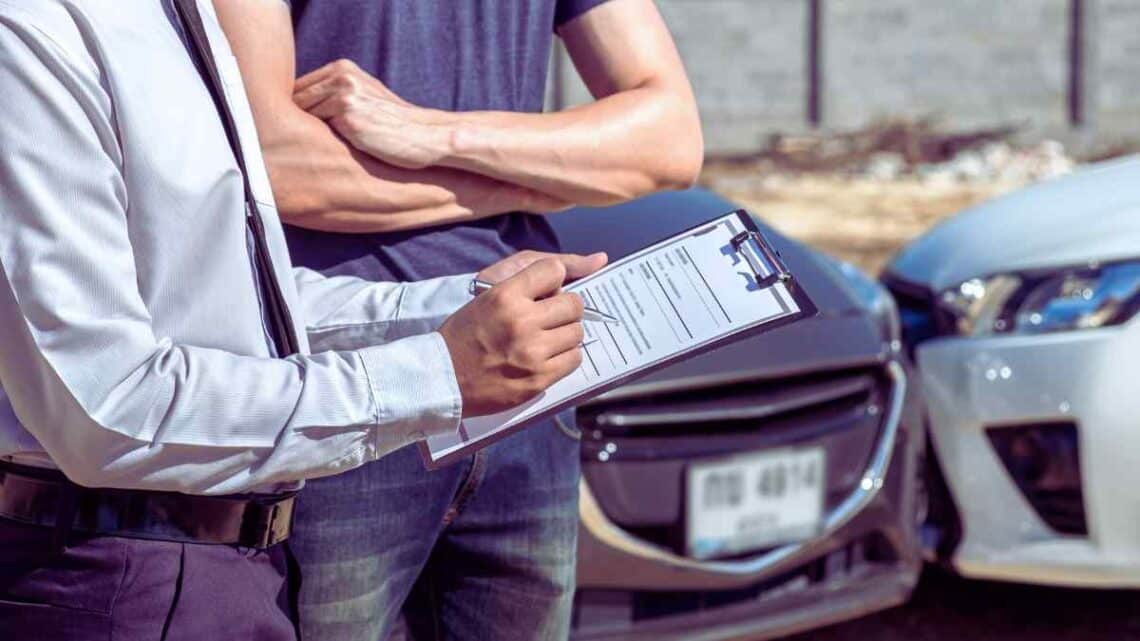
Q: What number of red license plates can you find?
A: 0